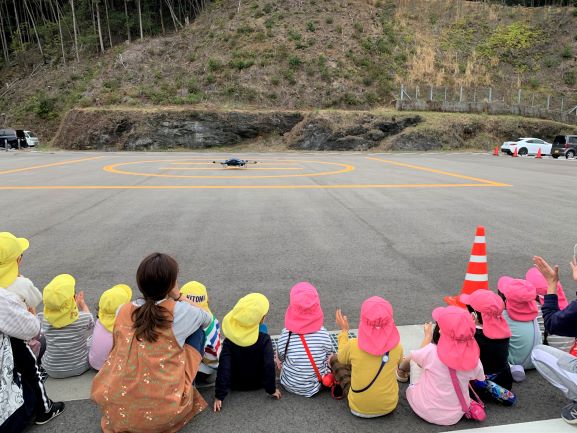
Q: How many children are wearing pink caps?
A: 6